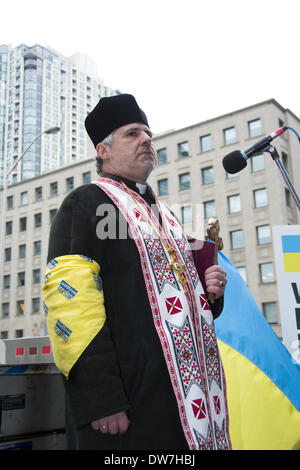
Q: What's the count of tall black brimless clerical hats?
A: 1